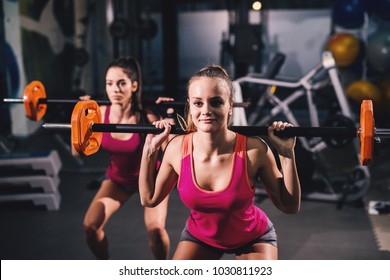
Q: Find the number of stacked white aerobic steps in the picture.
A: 3